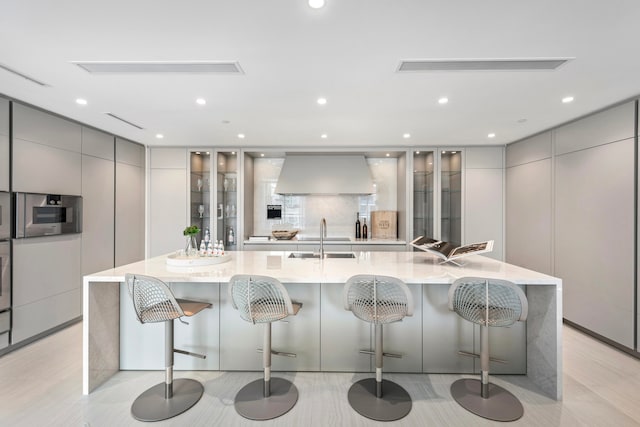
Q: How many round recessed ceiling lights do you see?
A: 11